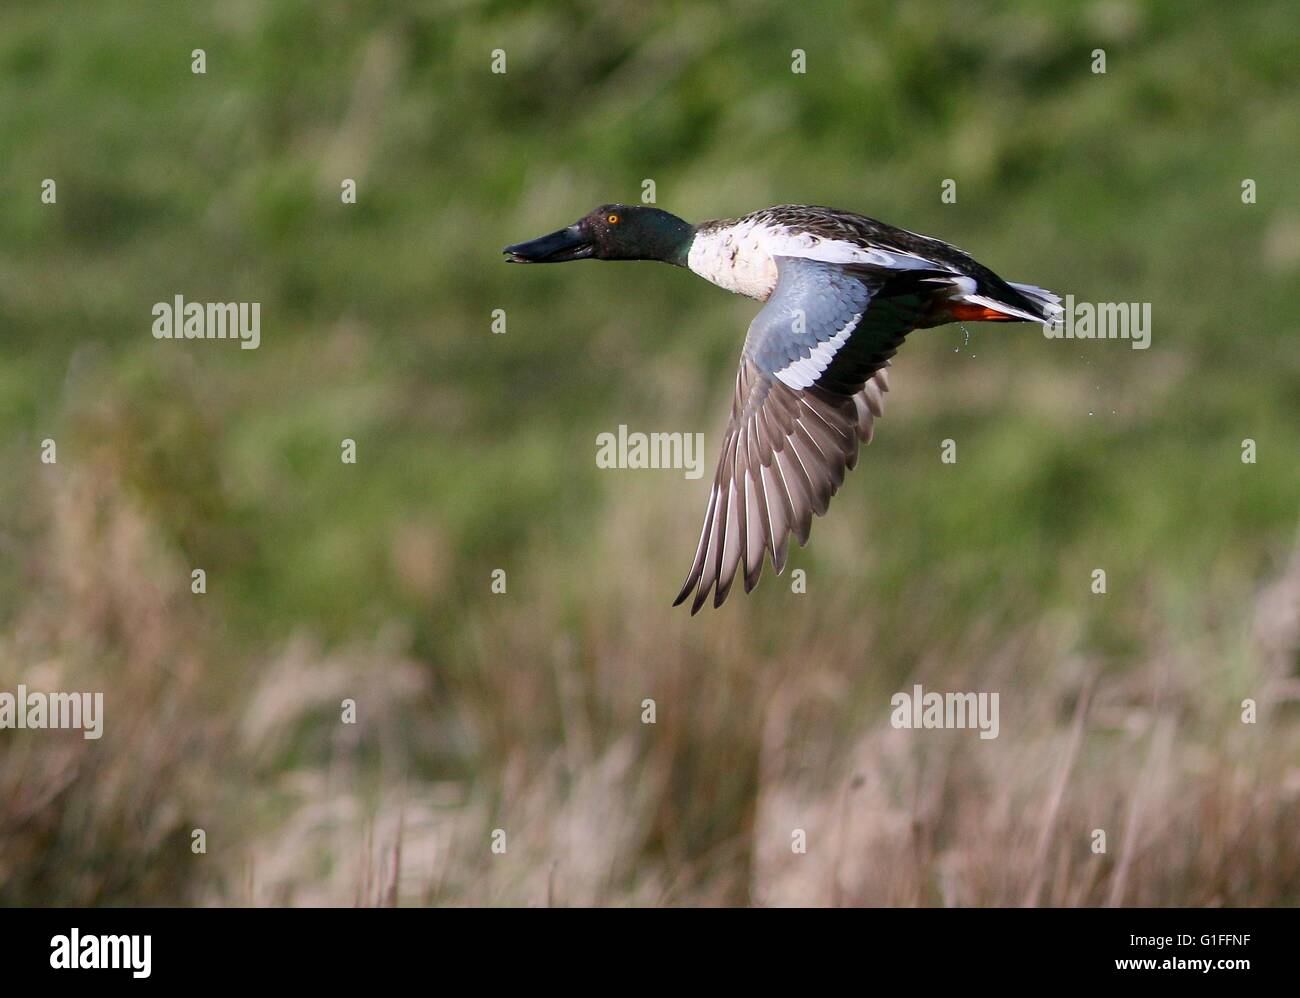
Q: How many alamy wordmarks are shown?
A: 6